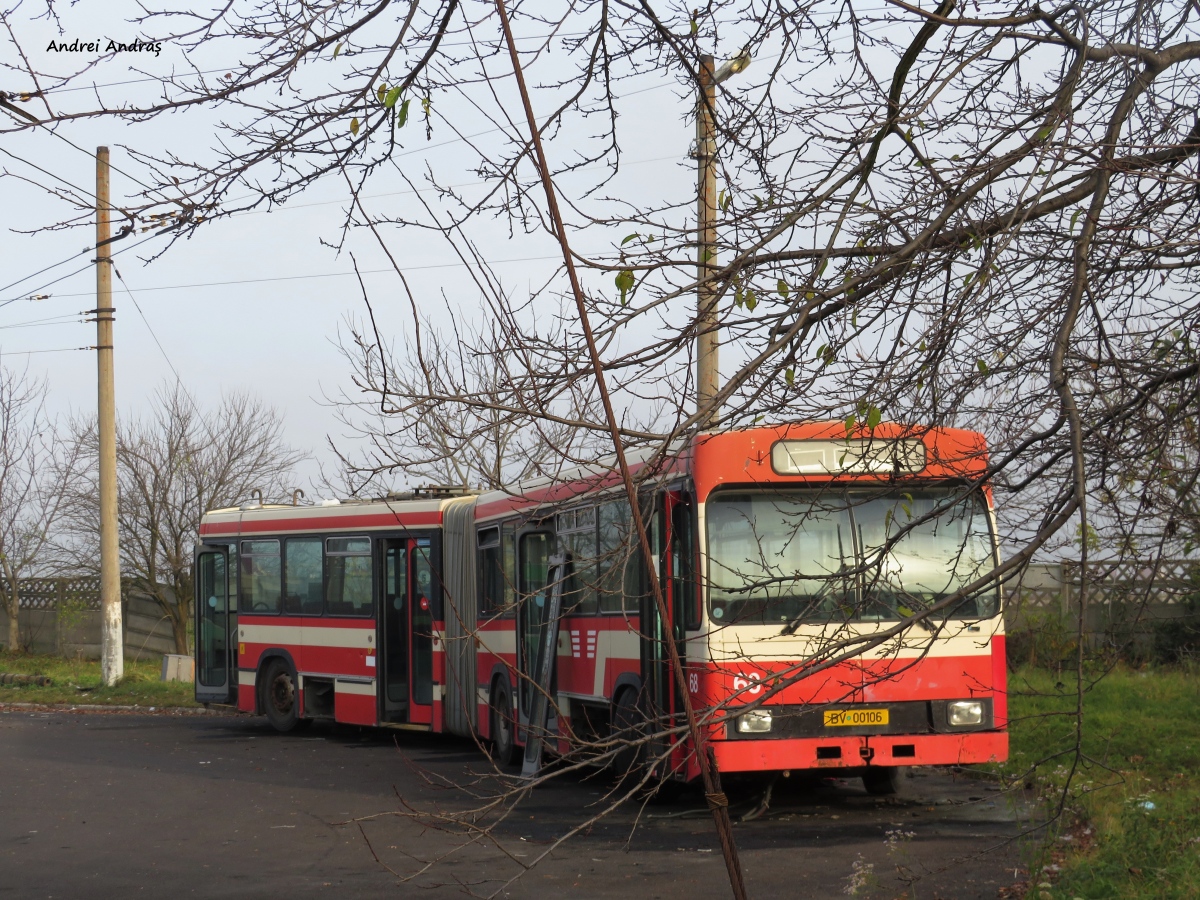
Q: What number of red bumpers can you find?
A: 1